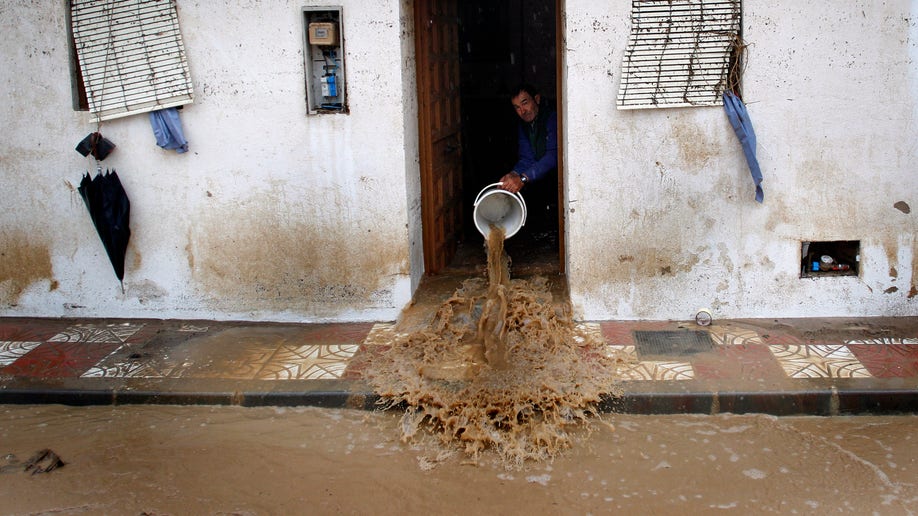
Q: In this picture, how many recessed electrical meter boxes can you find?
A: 1